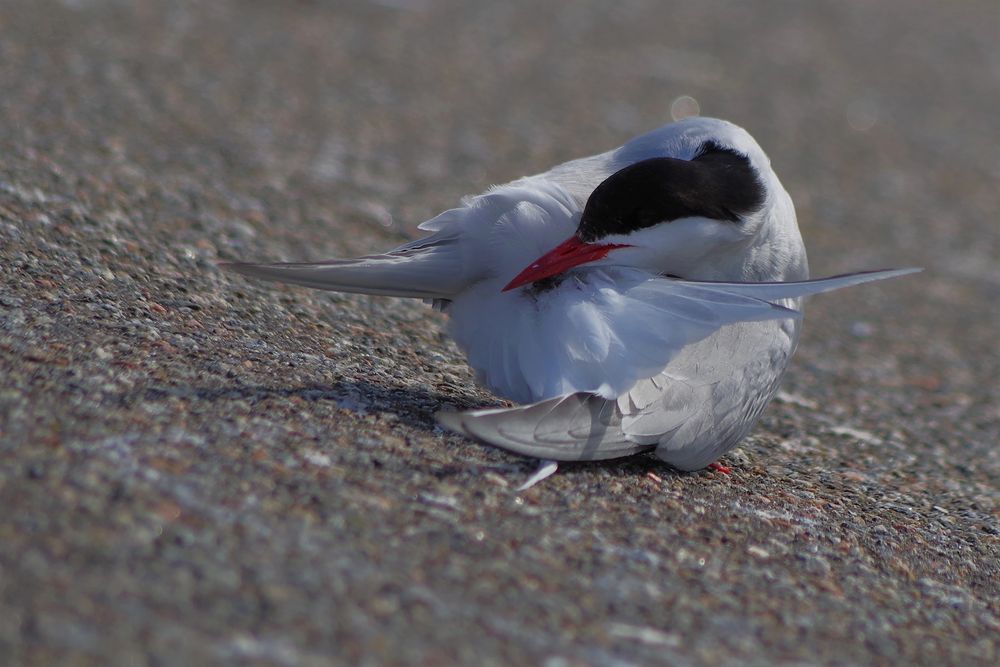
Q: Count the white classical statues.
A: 0